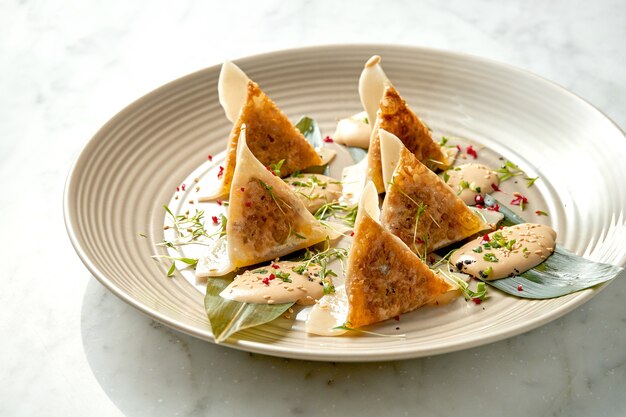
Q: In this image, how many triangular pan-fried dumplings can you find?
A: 5